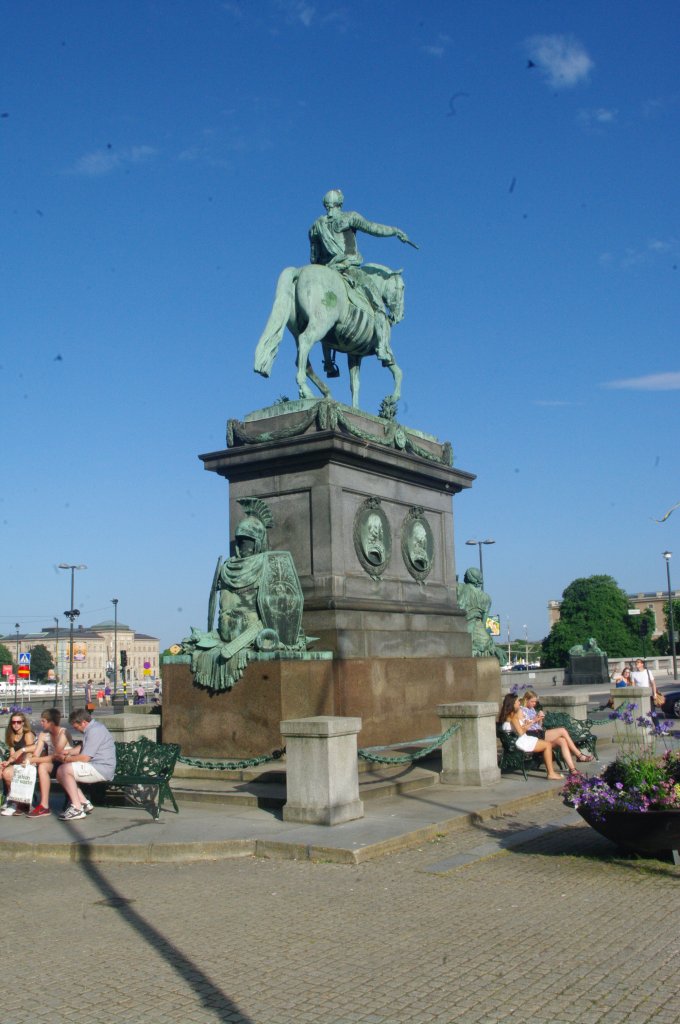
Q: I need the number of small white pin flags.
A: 0